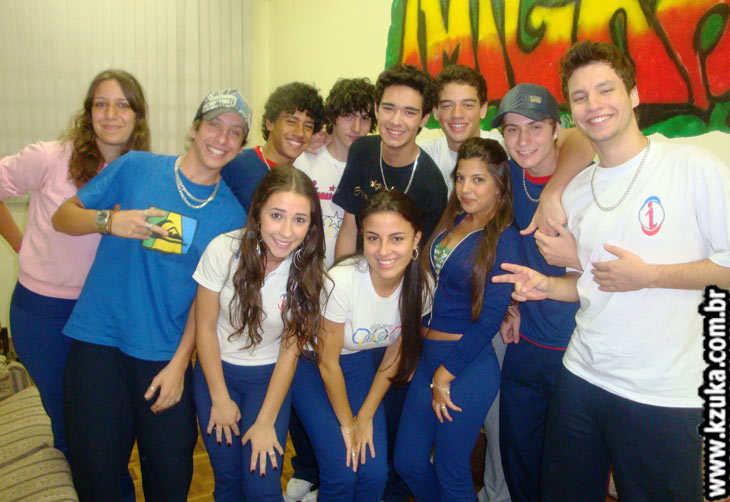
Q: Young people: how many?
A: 11